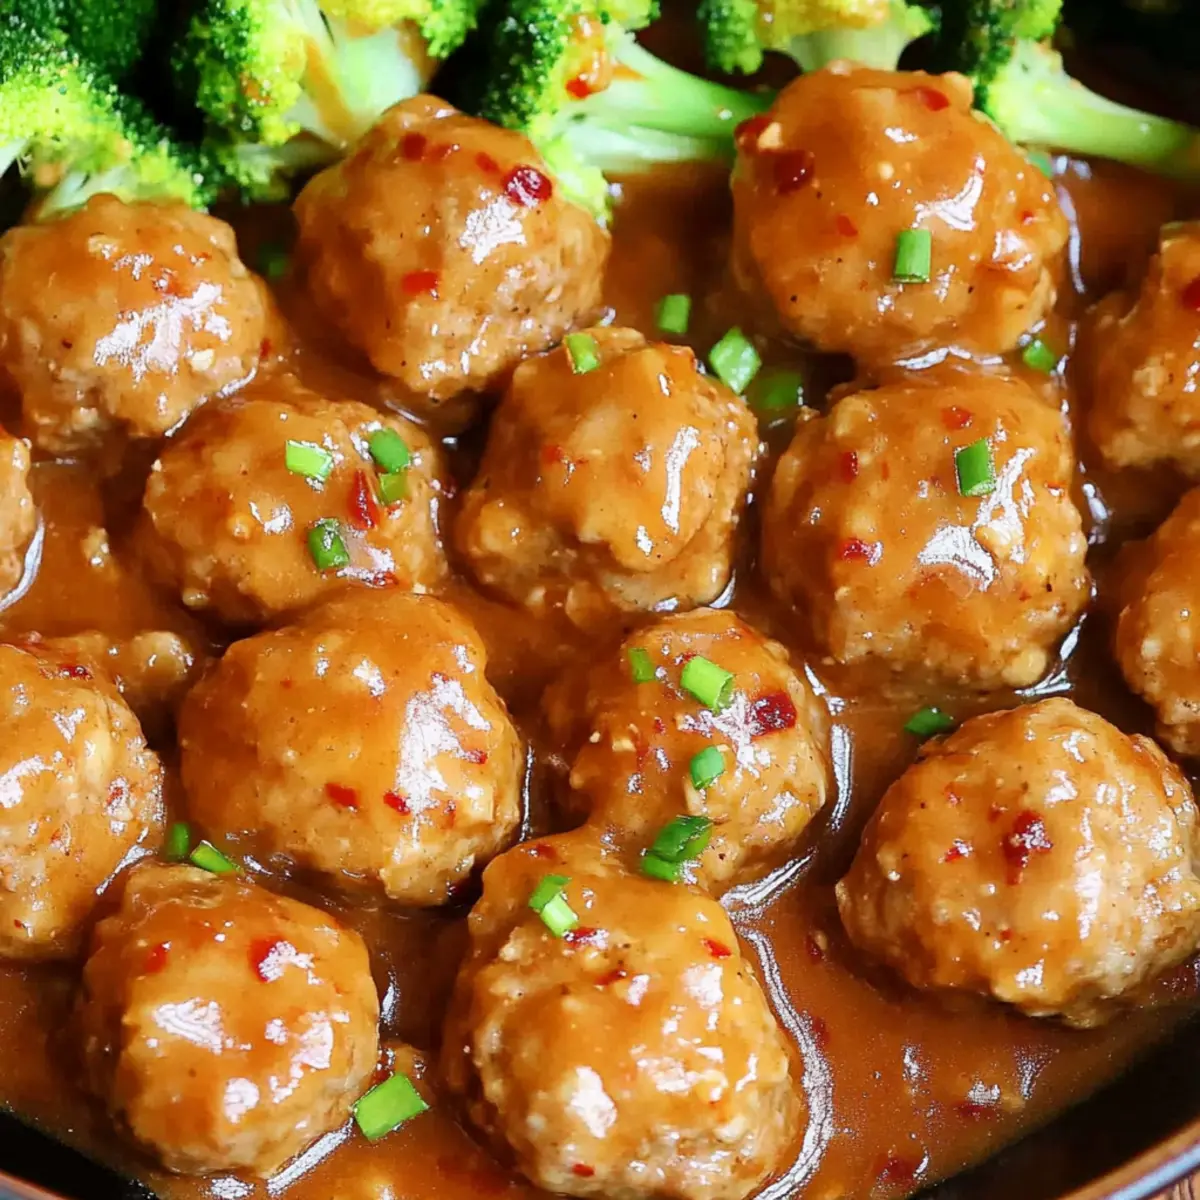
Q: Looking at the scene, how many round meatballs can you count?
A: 15